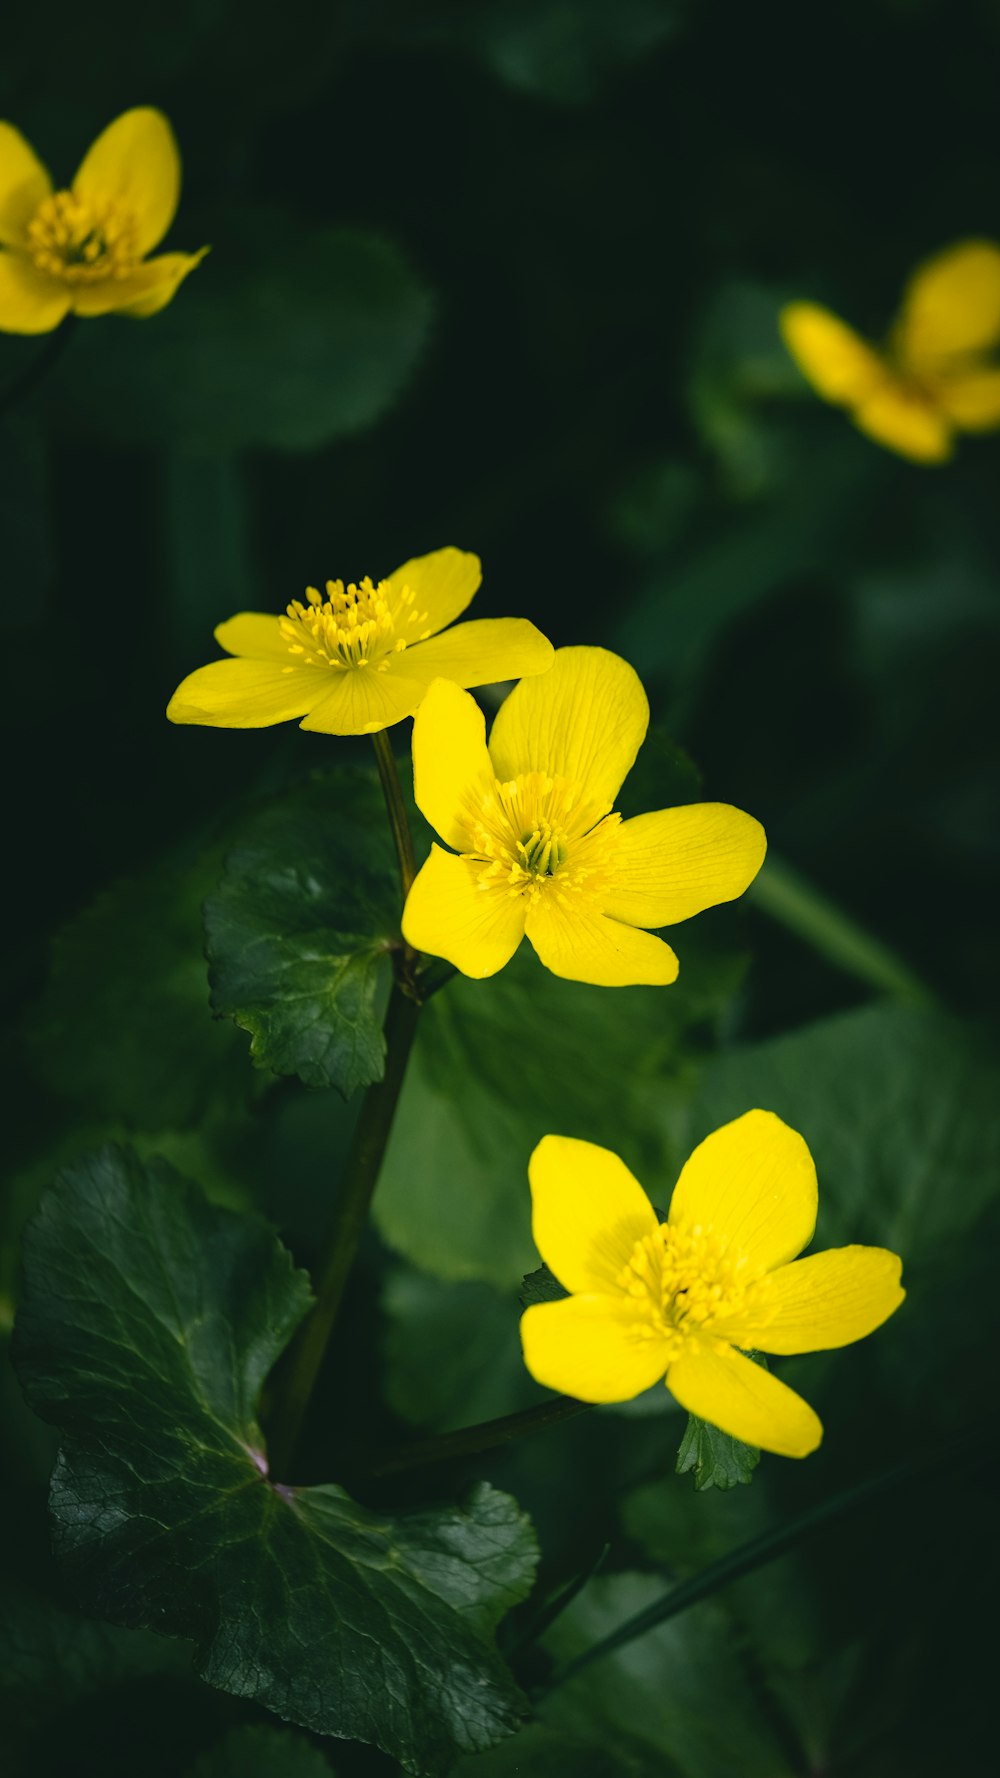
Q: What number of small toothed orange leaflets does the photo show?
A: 0